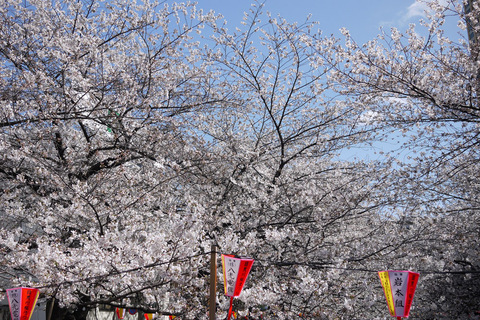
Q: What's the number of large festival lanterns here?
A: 3